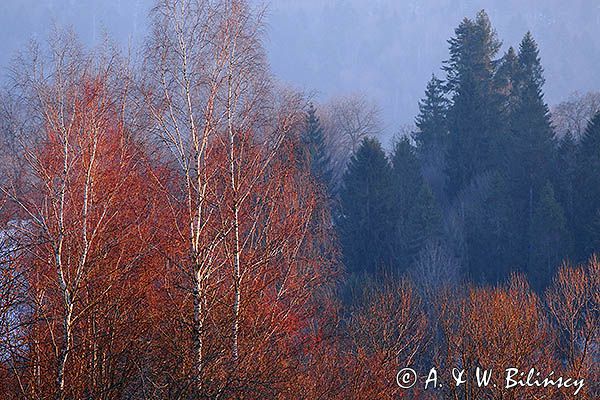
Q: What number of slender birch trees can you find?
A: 3